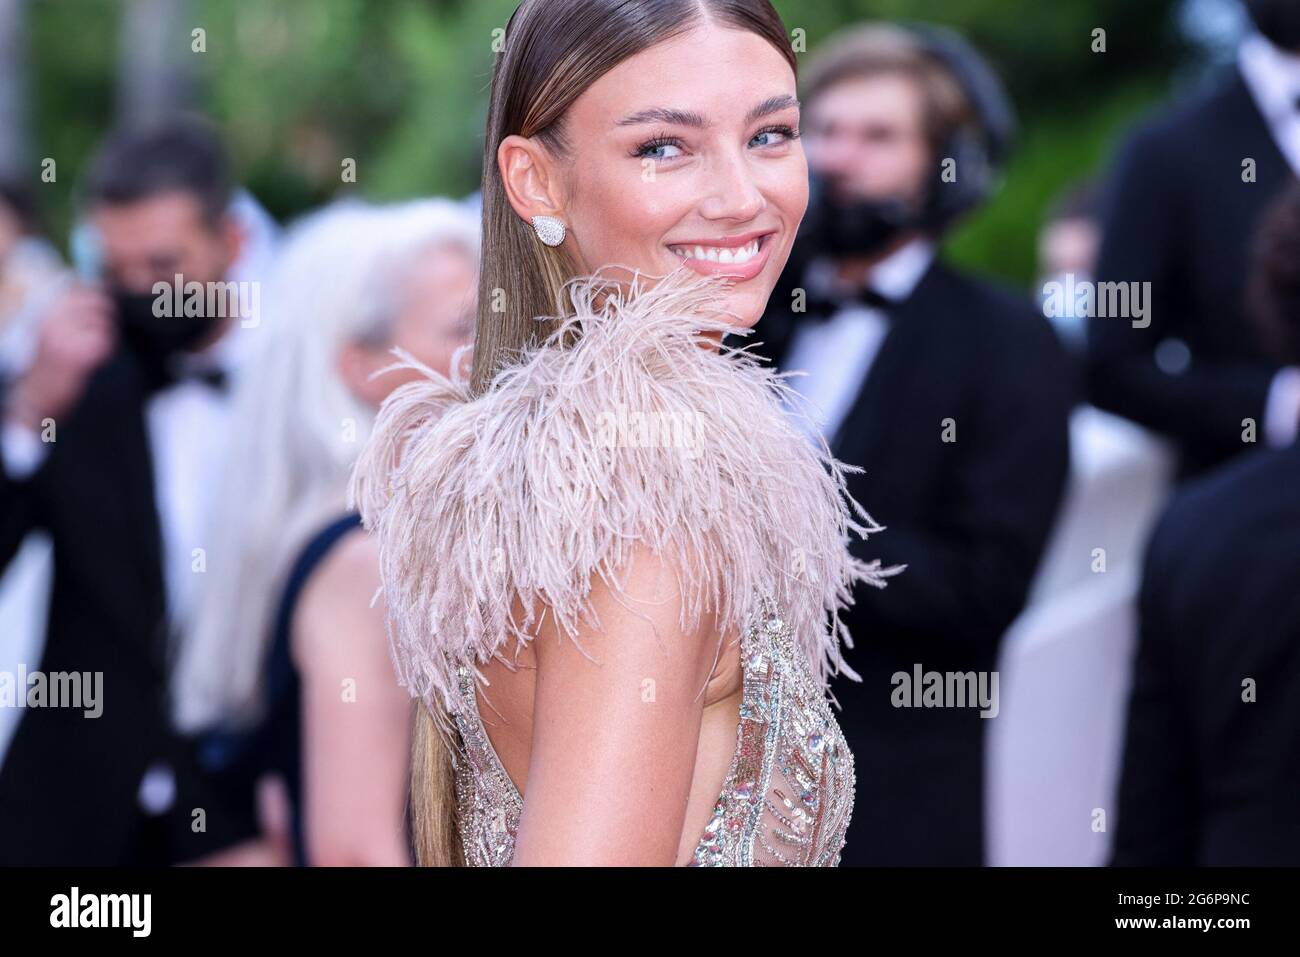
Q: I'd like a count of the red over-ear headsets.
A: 0